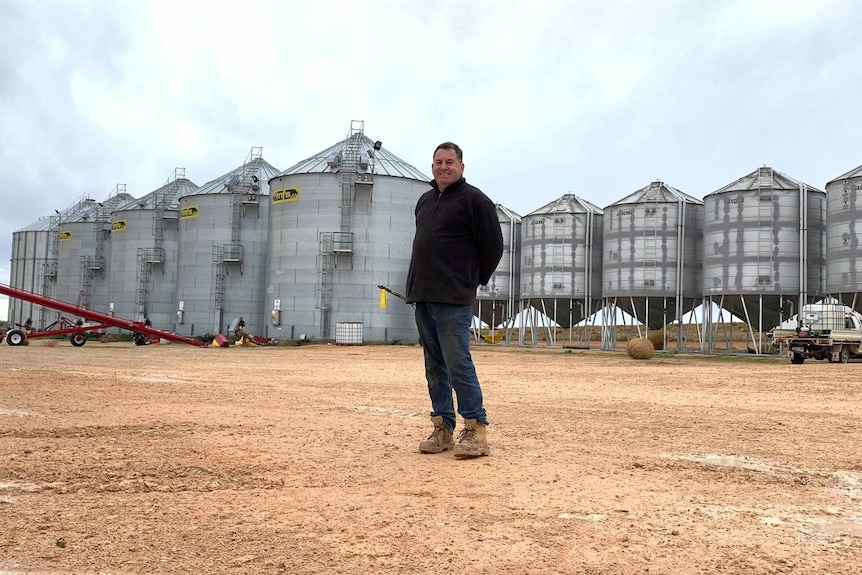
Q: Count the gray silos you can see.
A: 10